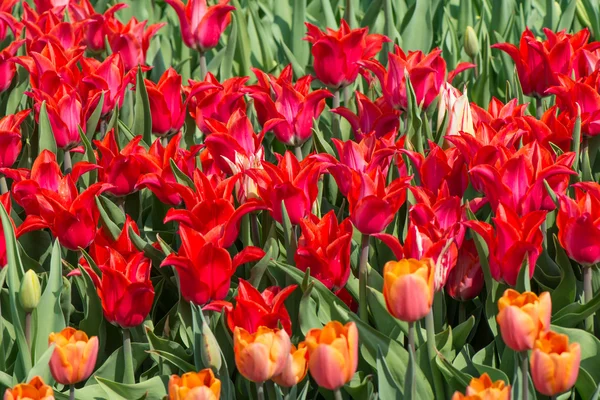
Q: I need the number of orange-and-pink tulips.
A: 10